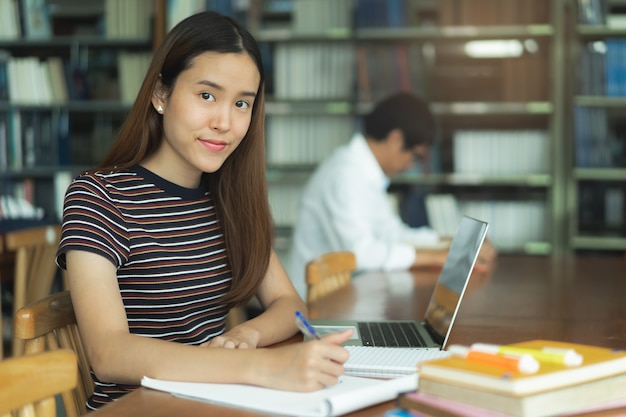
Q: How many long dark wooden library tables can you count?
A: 1